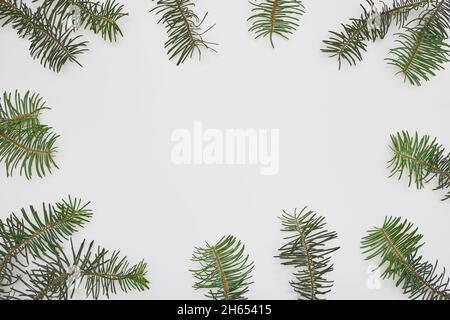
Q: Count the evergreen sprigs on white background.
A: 14